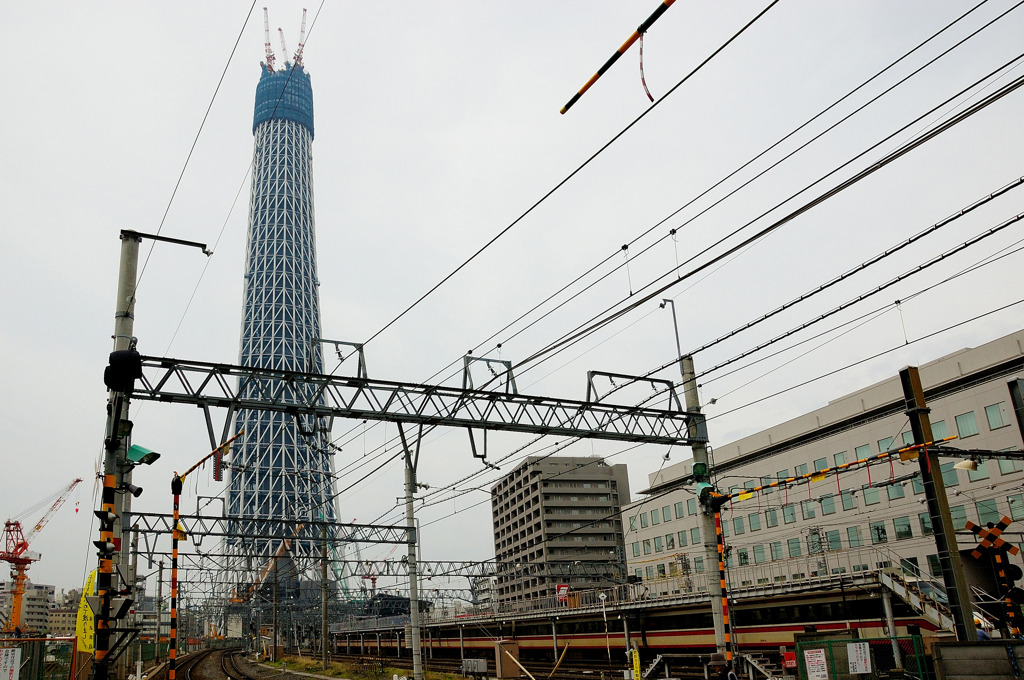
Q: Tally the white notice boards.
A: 3